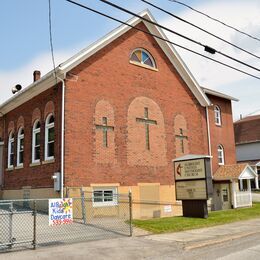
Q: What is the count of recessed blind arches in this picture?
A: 3